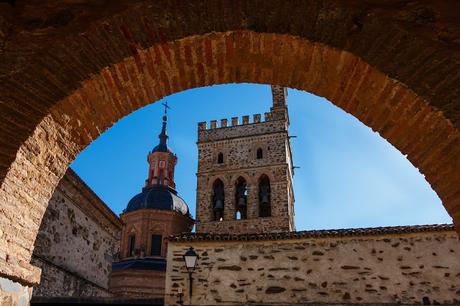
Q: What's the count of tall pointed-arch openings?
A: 3